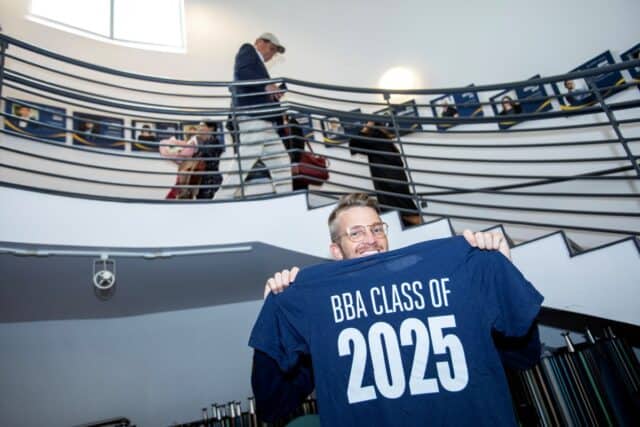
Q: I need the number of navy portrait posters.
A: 11